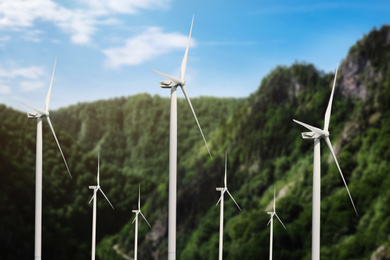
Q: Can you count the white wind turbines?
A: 7